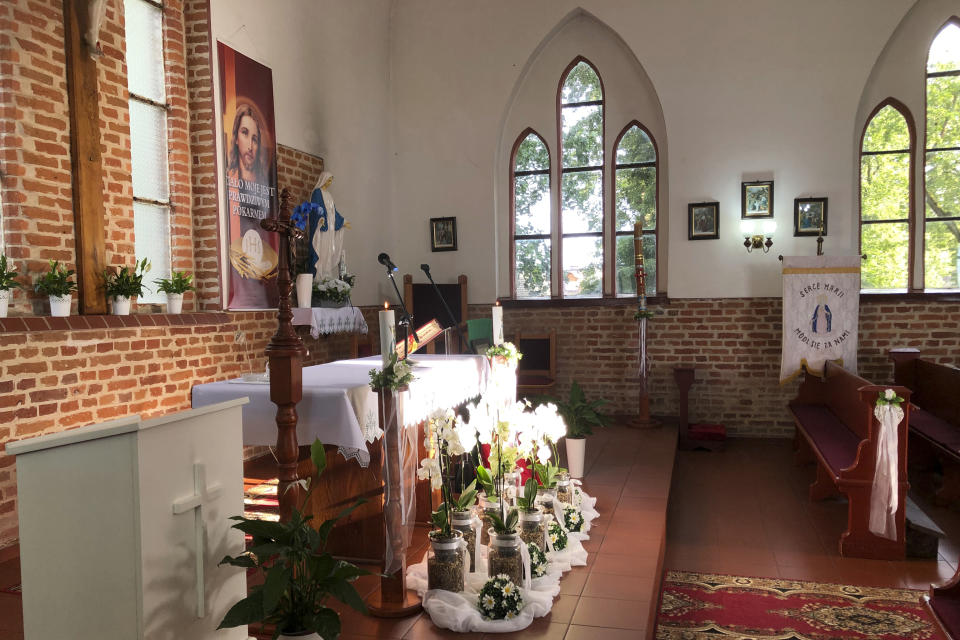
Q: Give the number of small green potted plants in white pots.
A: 4